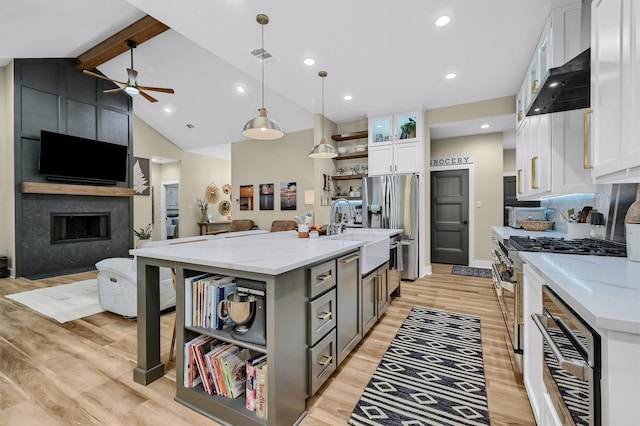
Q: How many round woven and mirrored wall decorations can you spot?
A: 3